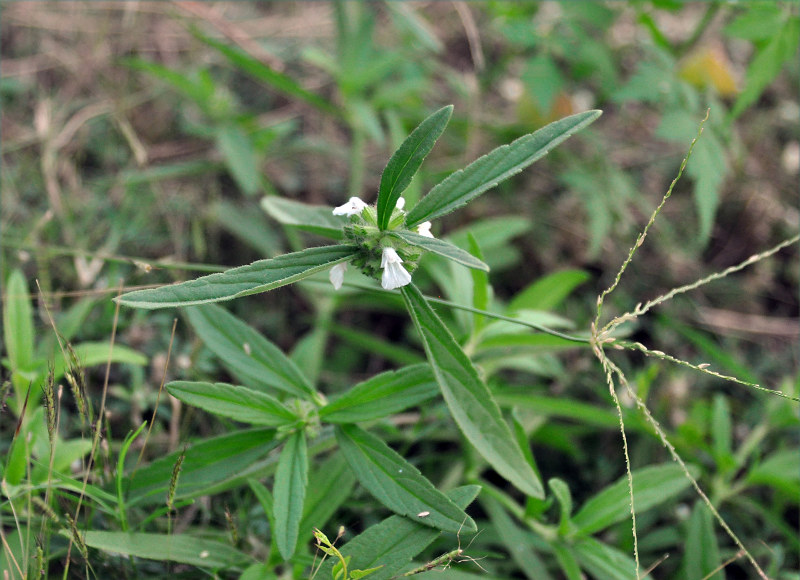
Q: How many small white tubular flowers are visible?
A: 5